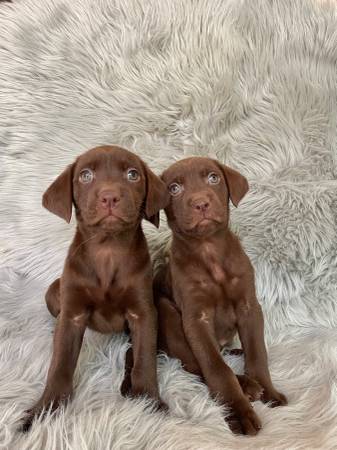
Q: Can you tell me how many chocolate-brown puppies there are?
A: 2